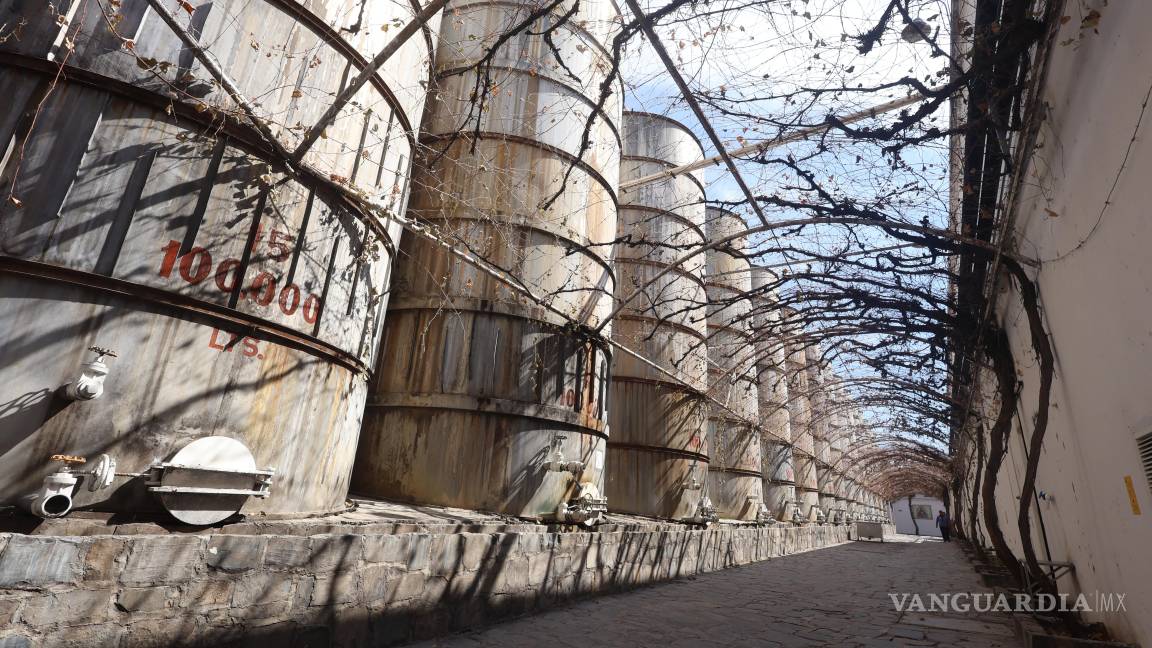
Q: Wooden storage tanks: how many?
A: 0